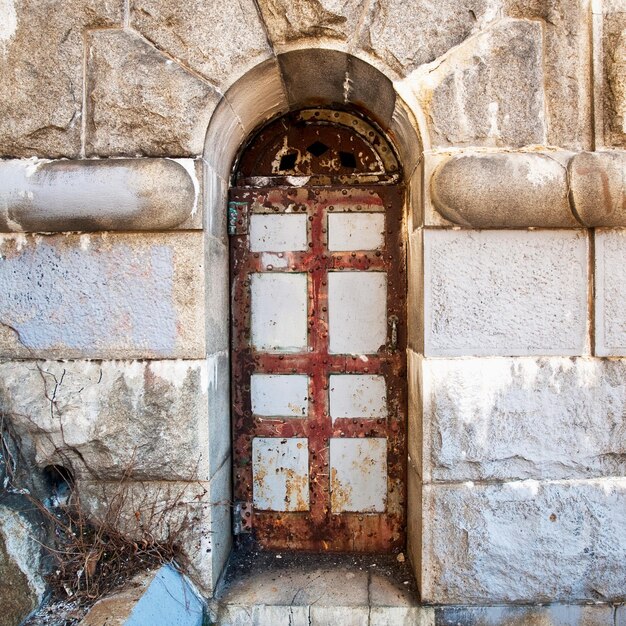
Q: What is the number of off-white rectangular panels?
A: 8